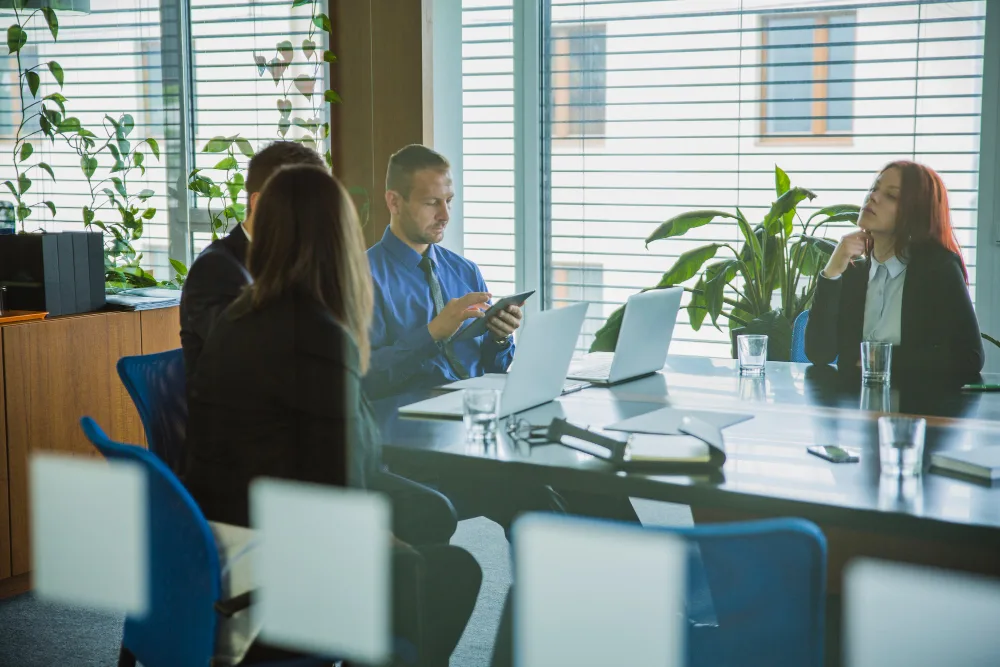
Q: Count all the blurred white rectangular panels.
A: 4